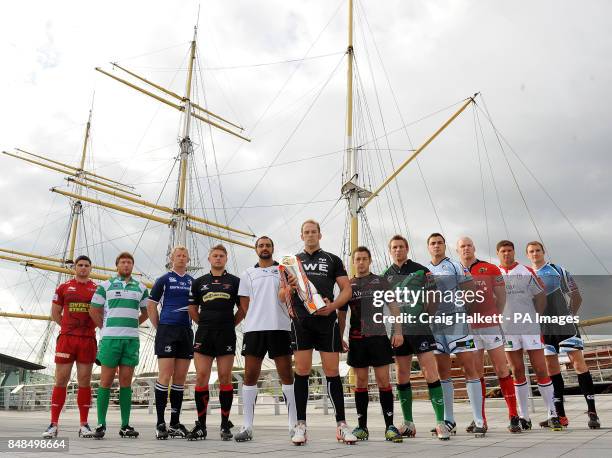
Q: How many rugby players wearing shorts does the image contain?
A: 12